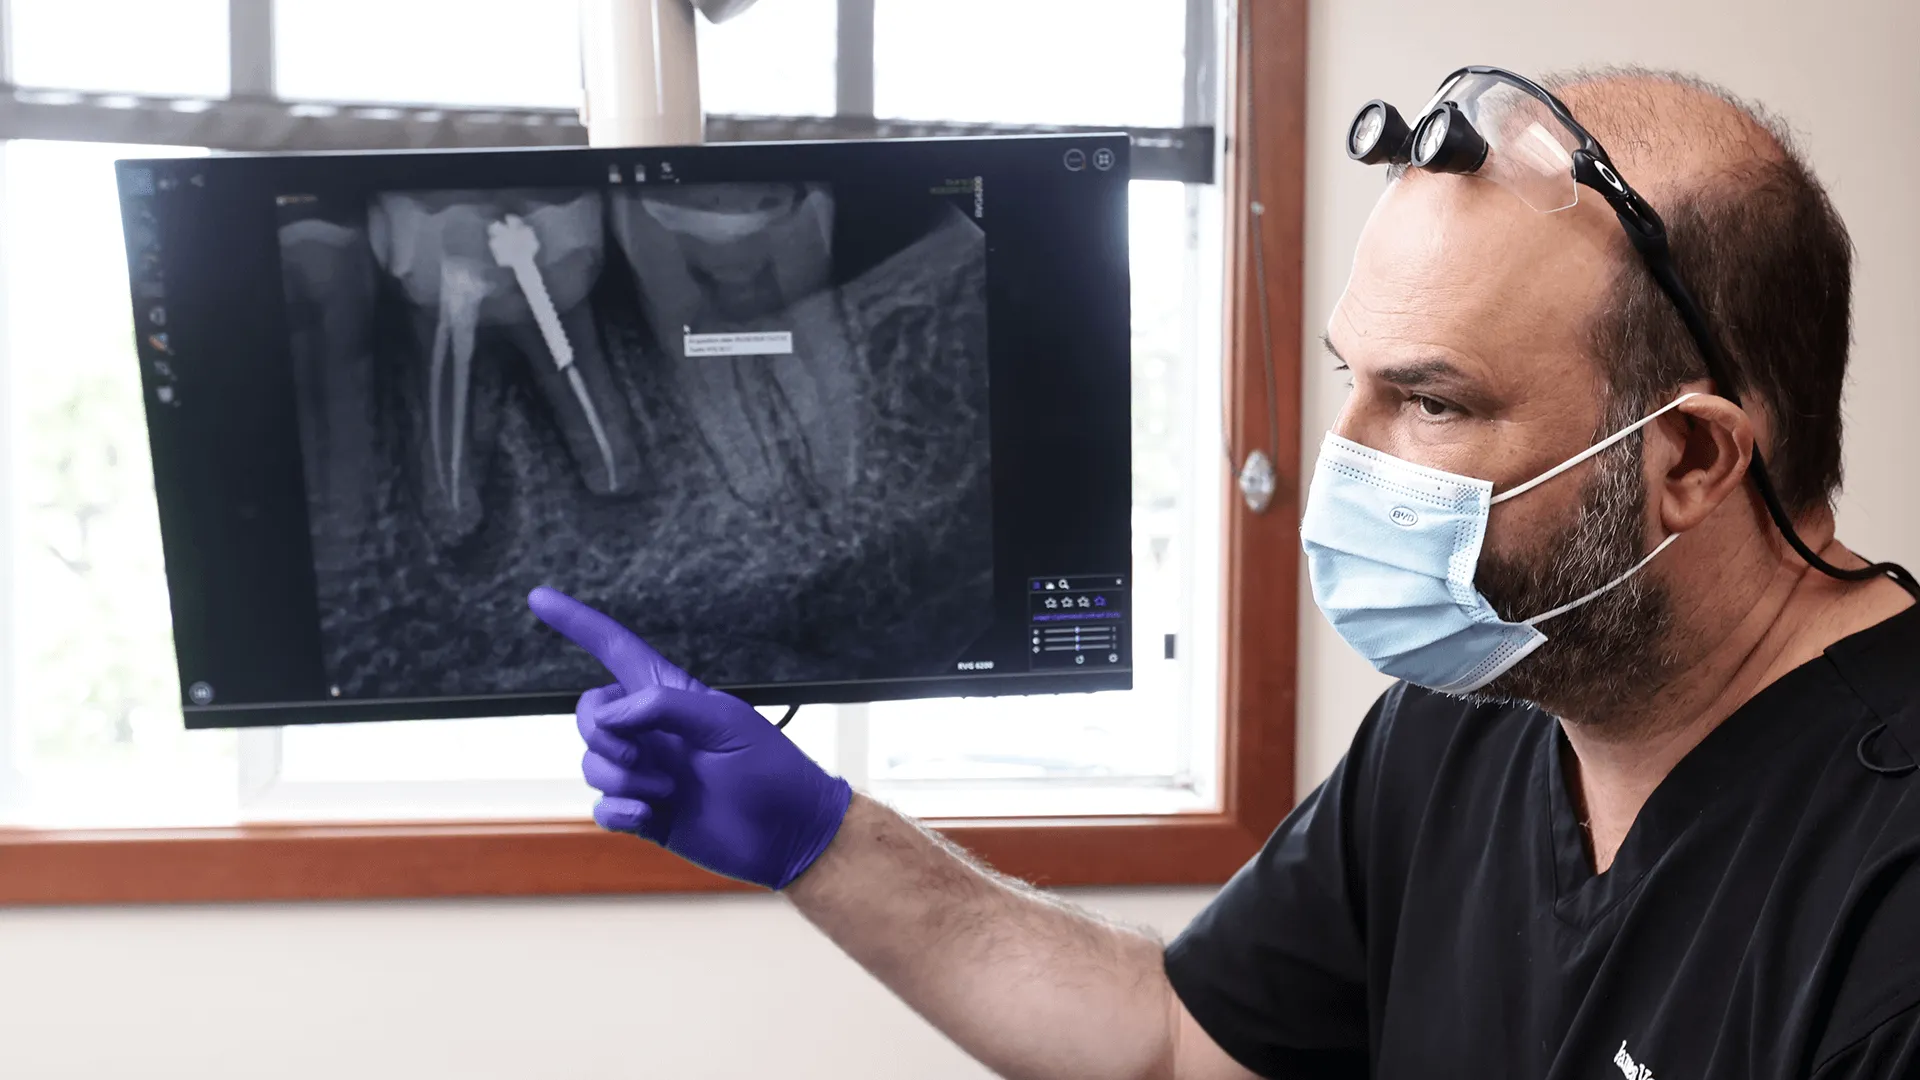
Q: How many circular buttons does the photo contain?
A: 3